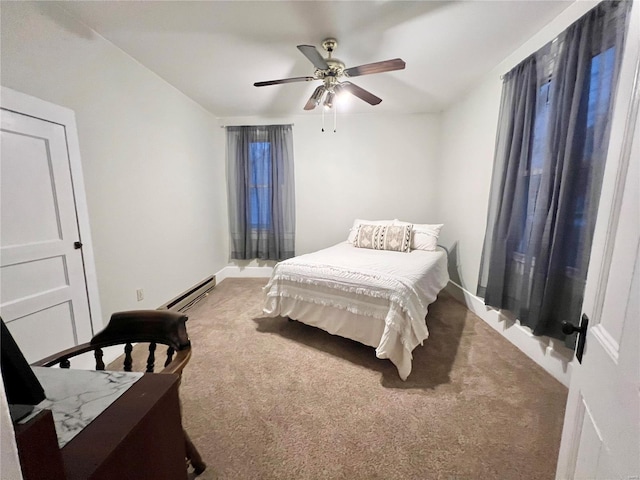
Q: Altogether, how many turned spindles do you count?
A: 5